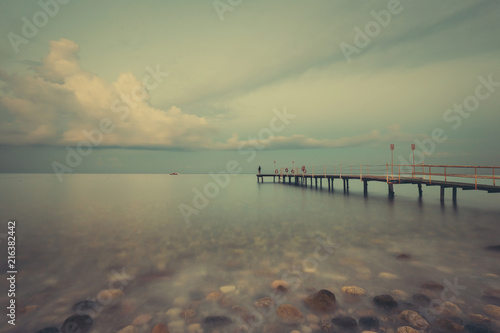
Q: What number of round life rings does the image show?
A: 5